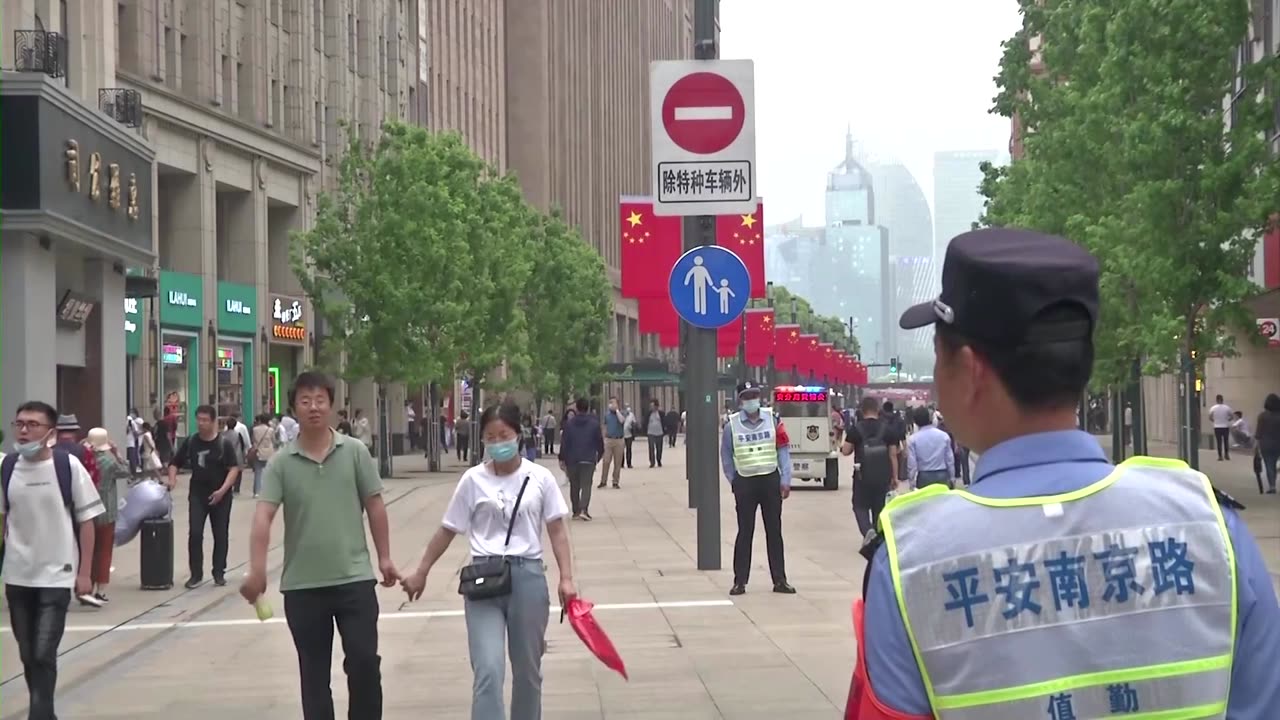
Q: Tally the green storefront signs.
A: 3